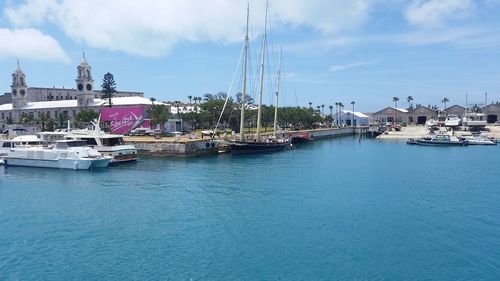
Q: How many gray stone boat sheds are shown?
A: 4